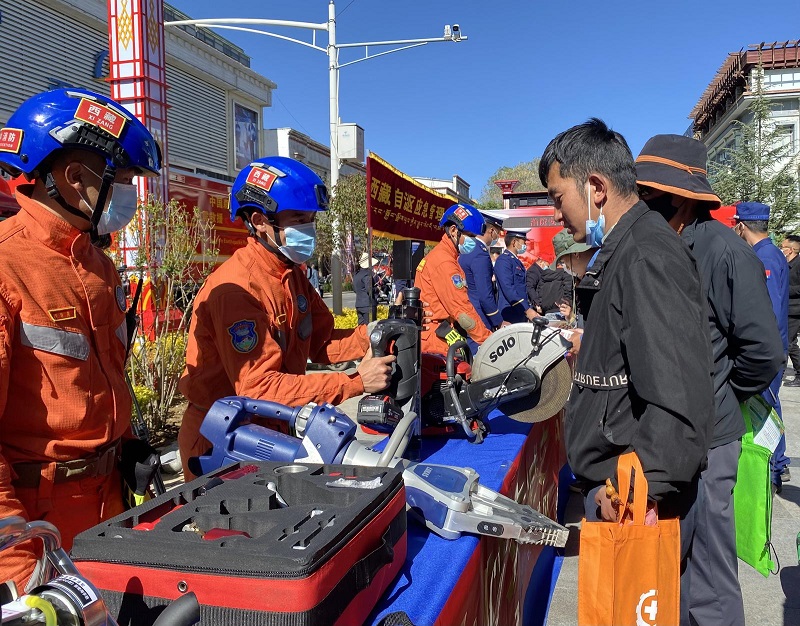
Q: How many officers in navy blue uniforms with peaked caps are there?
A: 2